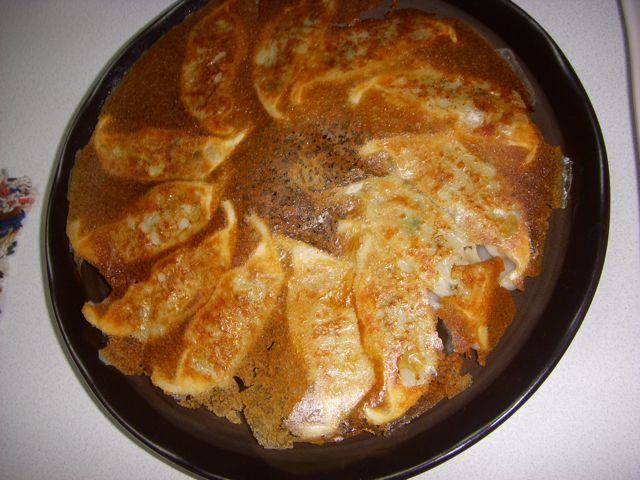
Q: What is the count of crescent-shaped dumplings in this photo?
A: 12